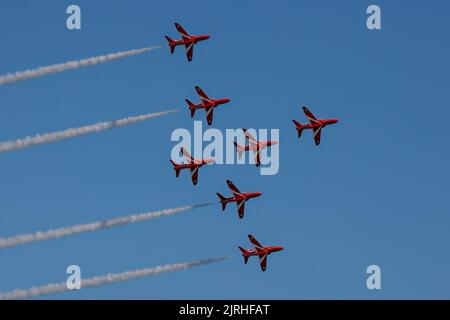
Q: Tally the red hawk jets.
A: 7